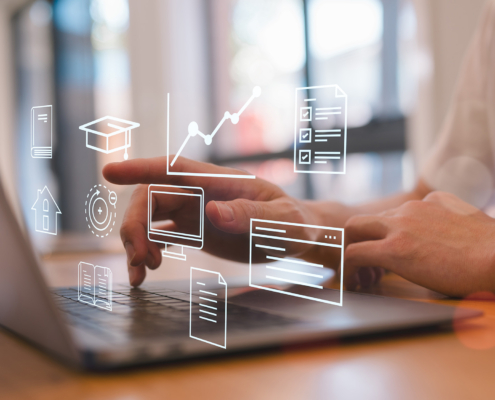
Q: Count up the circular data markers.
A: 5